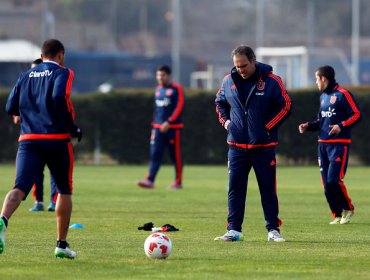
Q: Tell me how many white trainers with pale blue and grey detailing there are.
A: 2